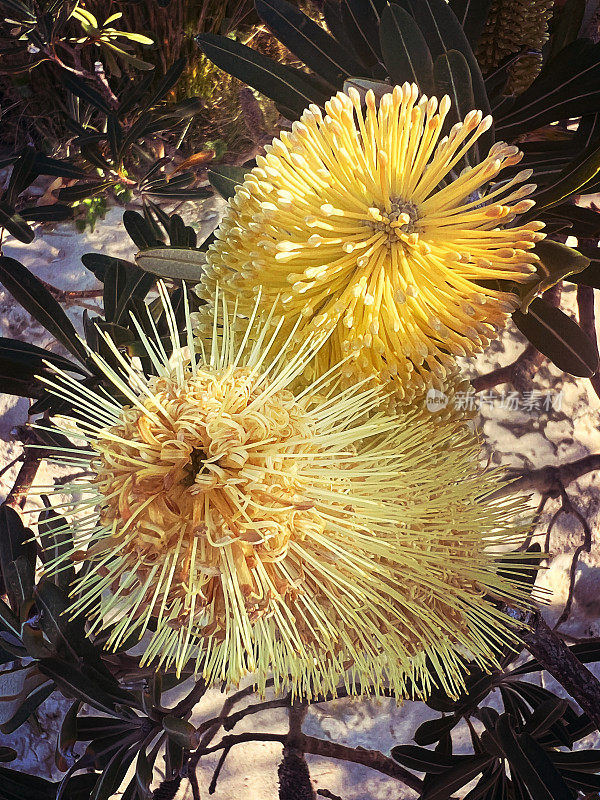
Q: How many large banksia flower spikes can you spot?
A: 2